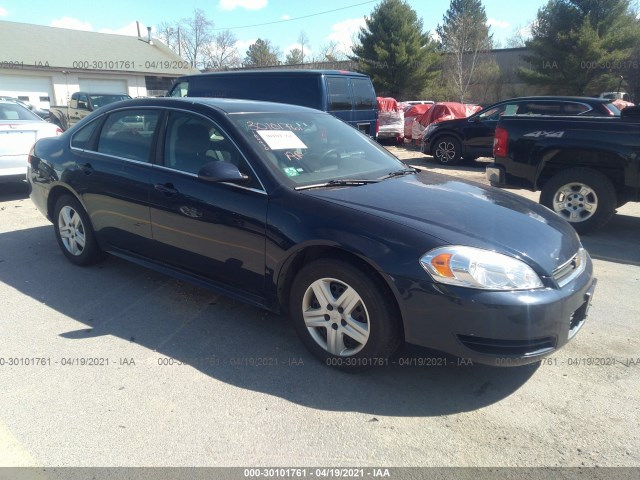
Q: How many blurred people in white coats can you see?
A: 0